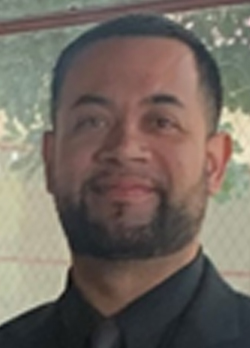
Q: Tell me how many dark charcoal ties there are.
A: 1